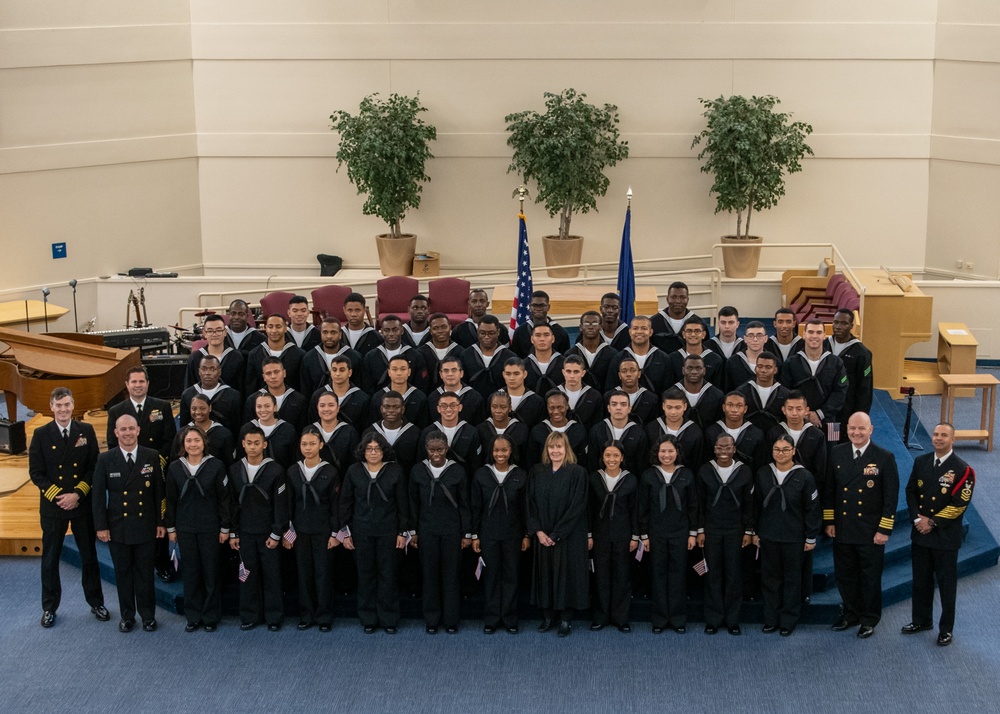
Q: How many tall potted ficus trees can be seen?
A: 3